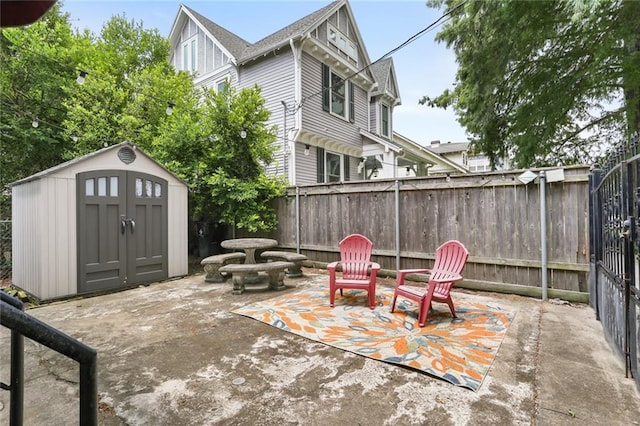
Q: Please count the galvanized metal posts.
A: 3